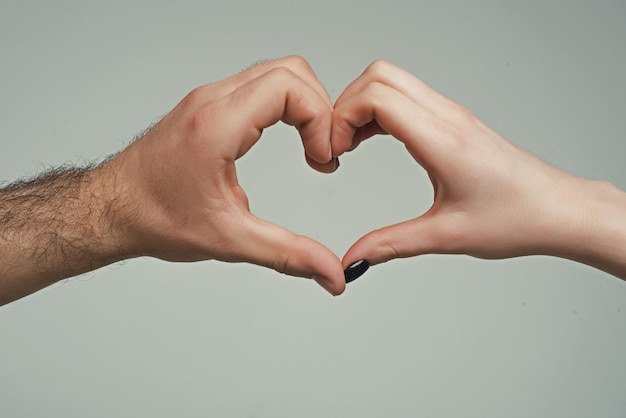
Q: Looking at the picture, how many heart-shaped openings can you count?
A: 1